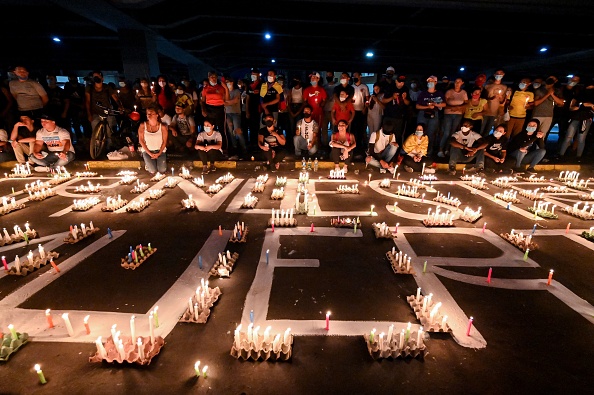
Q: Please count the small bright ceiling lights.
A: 6